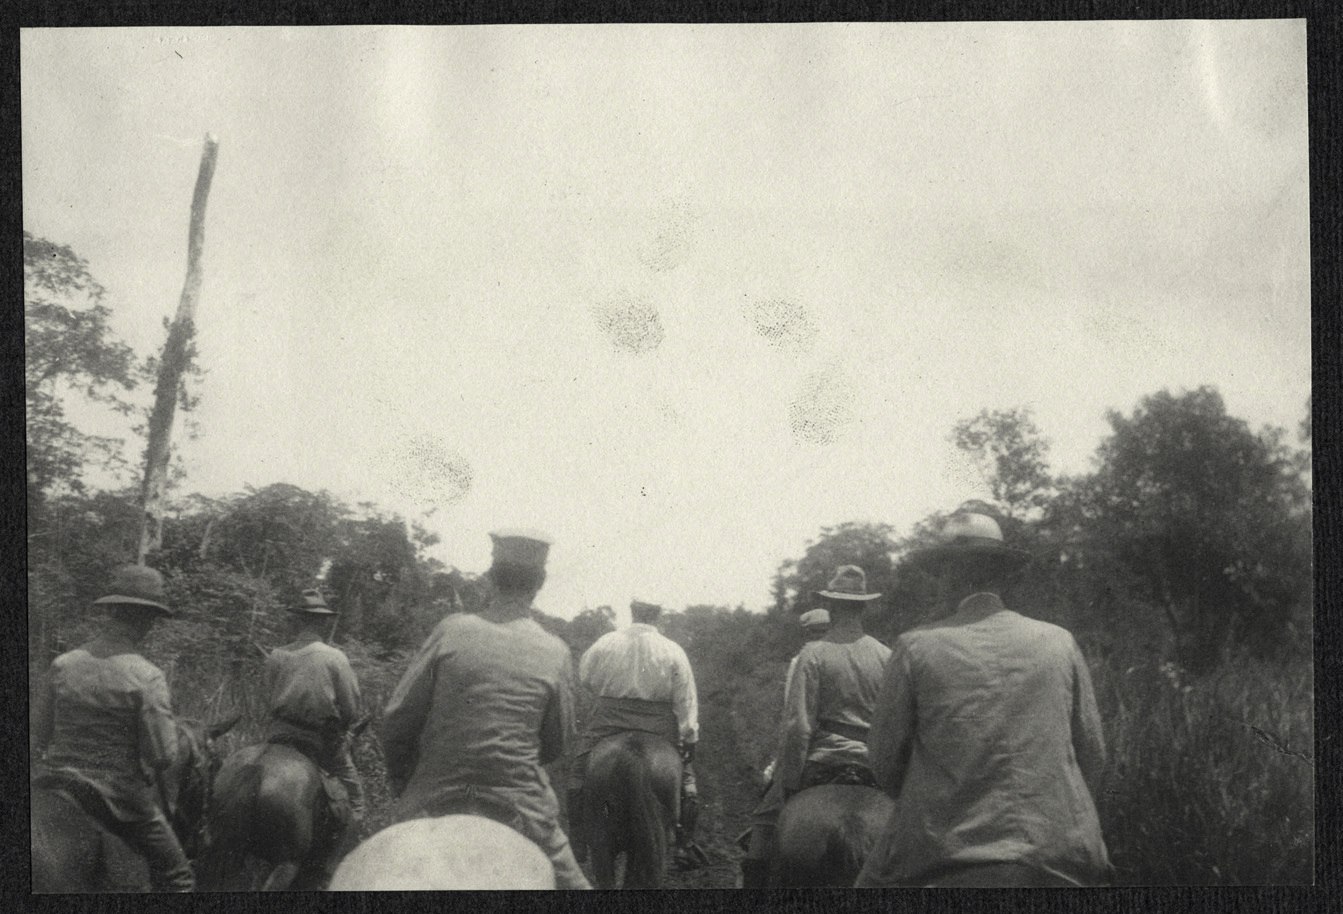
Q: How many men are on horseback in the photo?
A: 7